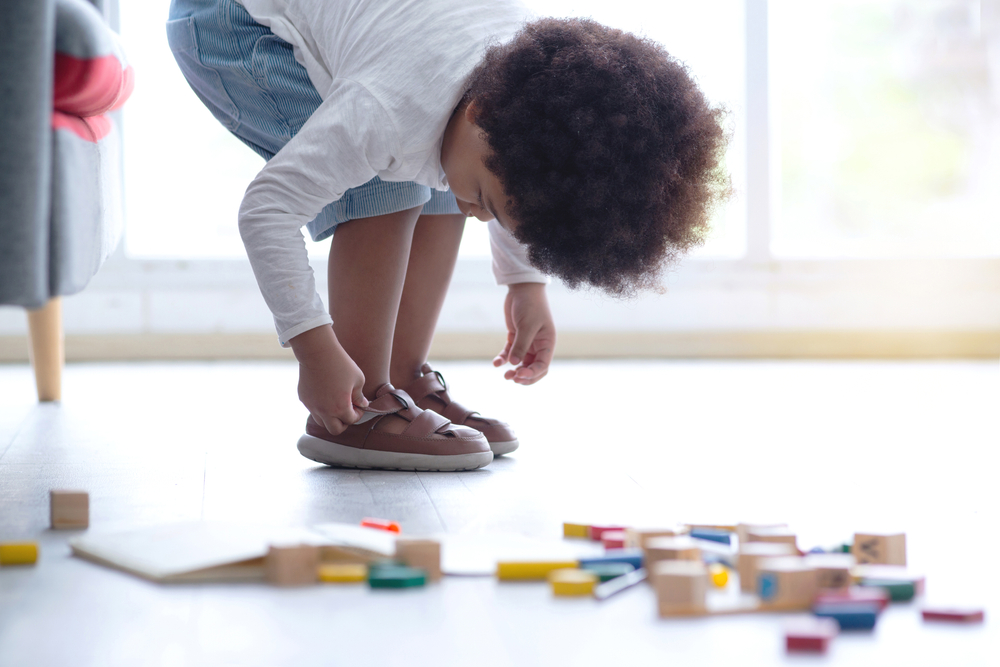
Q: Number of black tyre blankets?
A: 0